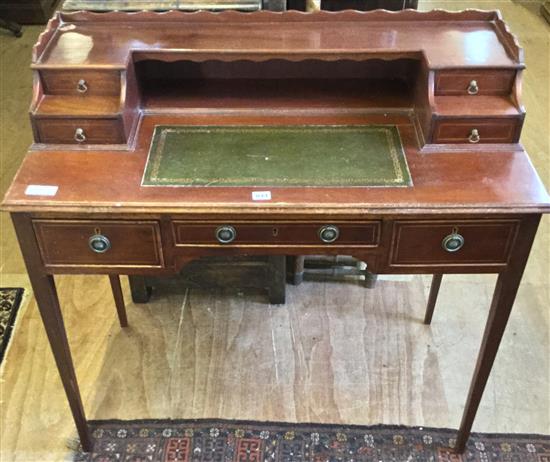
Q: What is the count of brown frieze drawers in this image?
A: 3